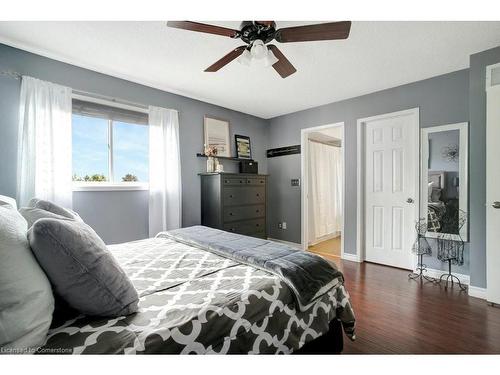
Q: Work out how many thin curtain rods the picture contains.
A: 1